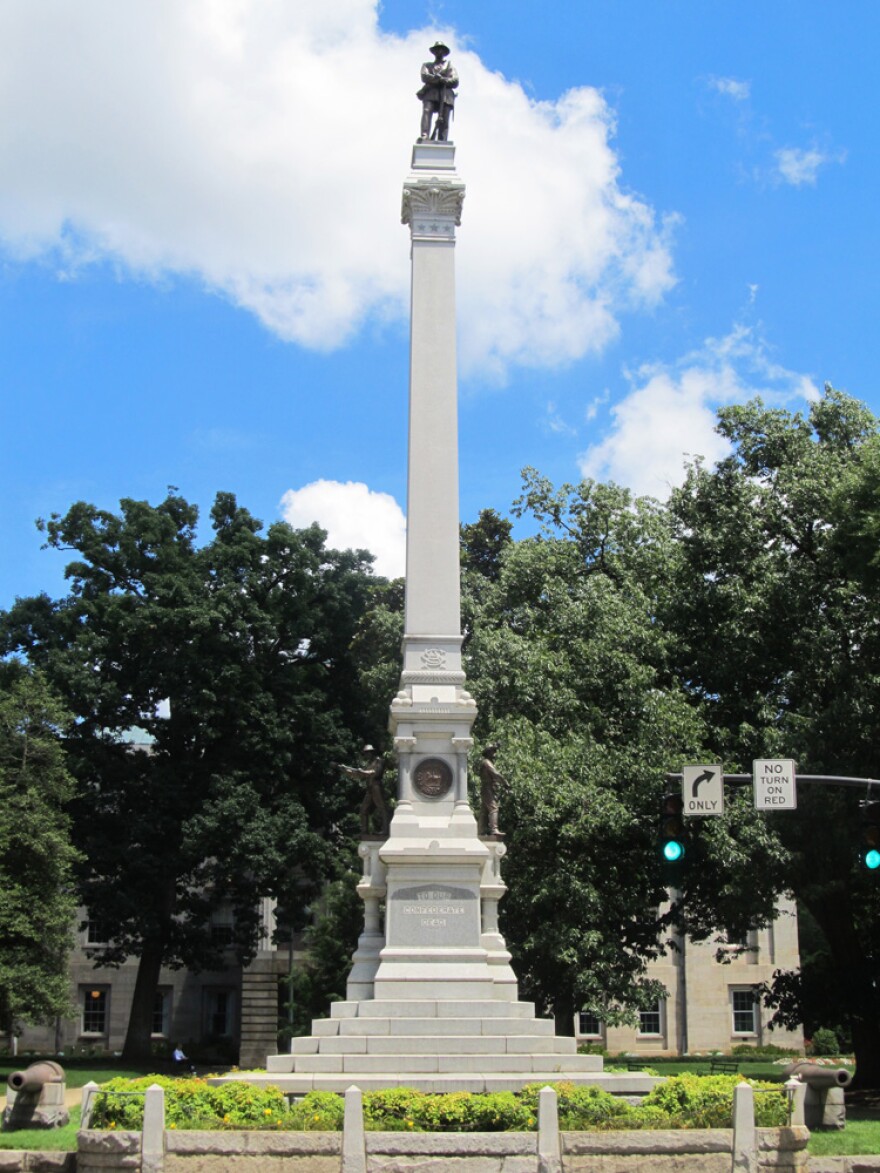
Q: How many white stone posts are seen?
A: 6